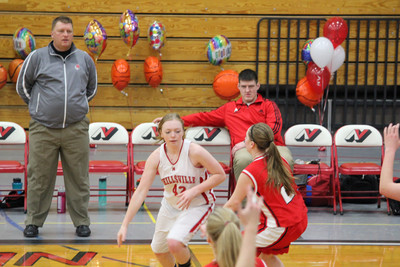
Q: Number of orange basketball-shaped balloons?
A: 6